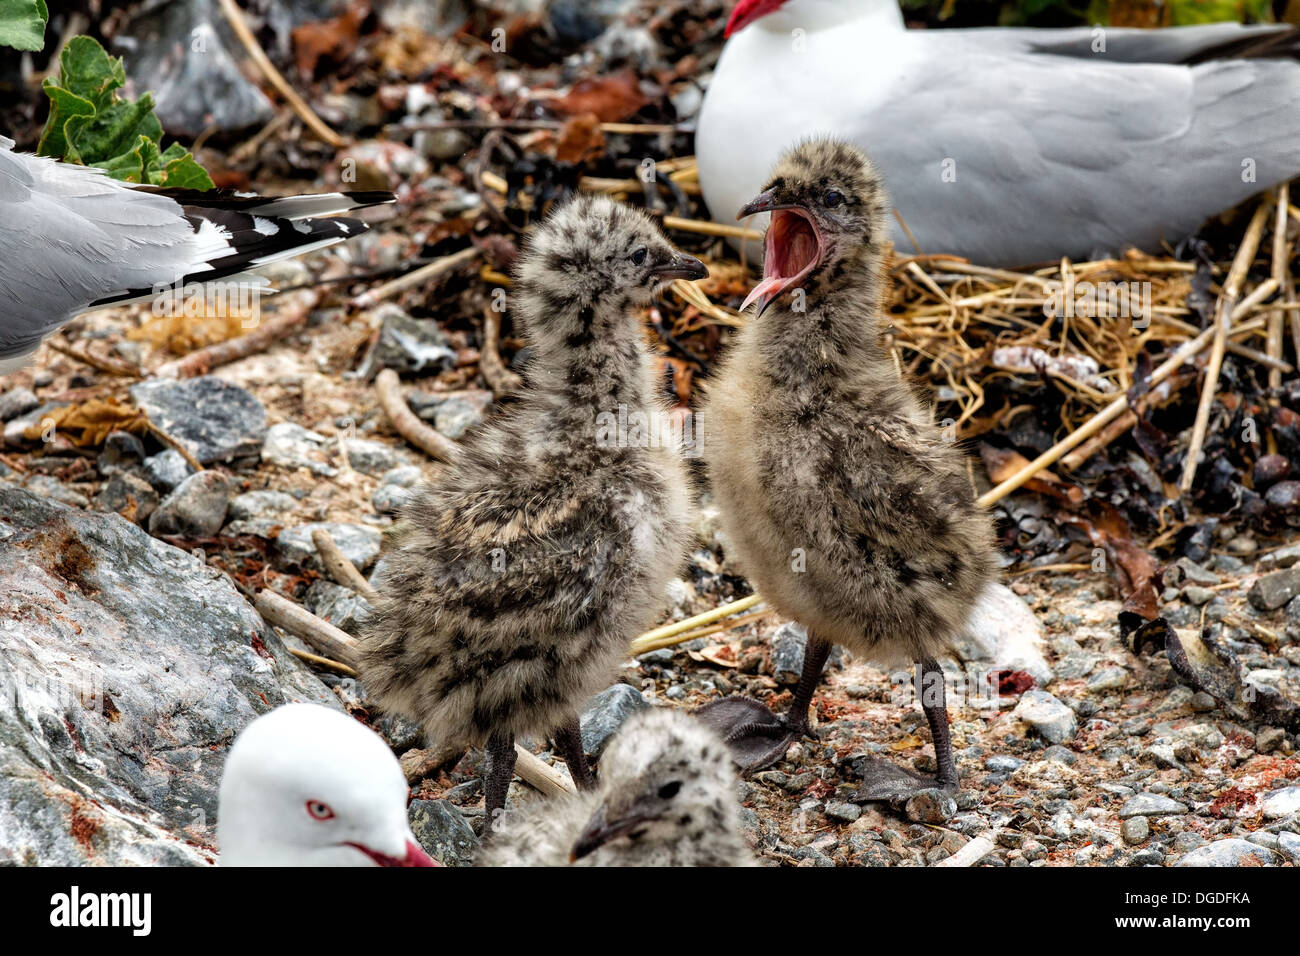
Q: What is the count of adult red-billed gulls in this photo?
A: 3